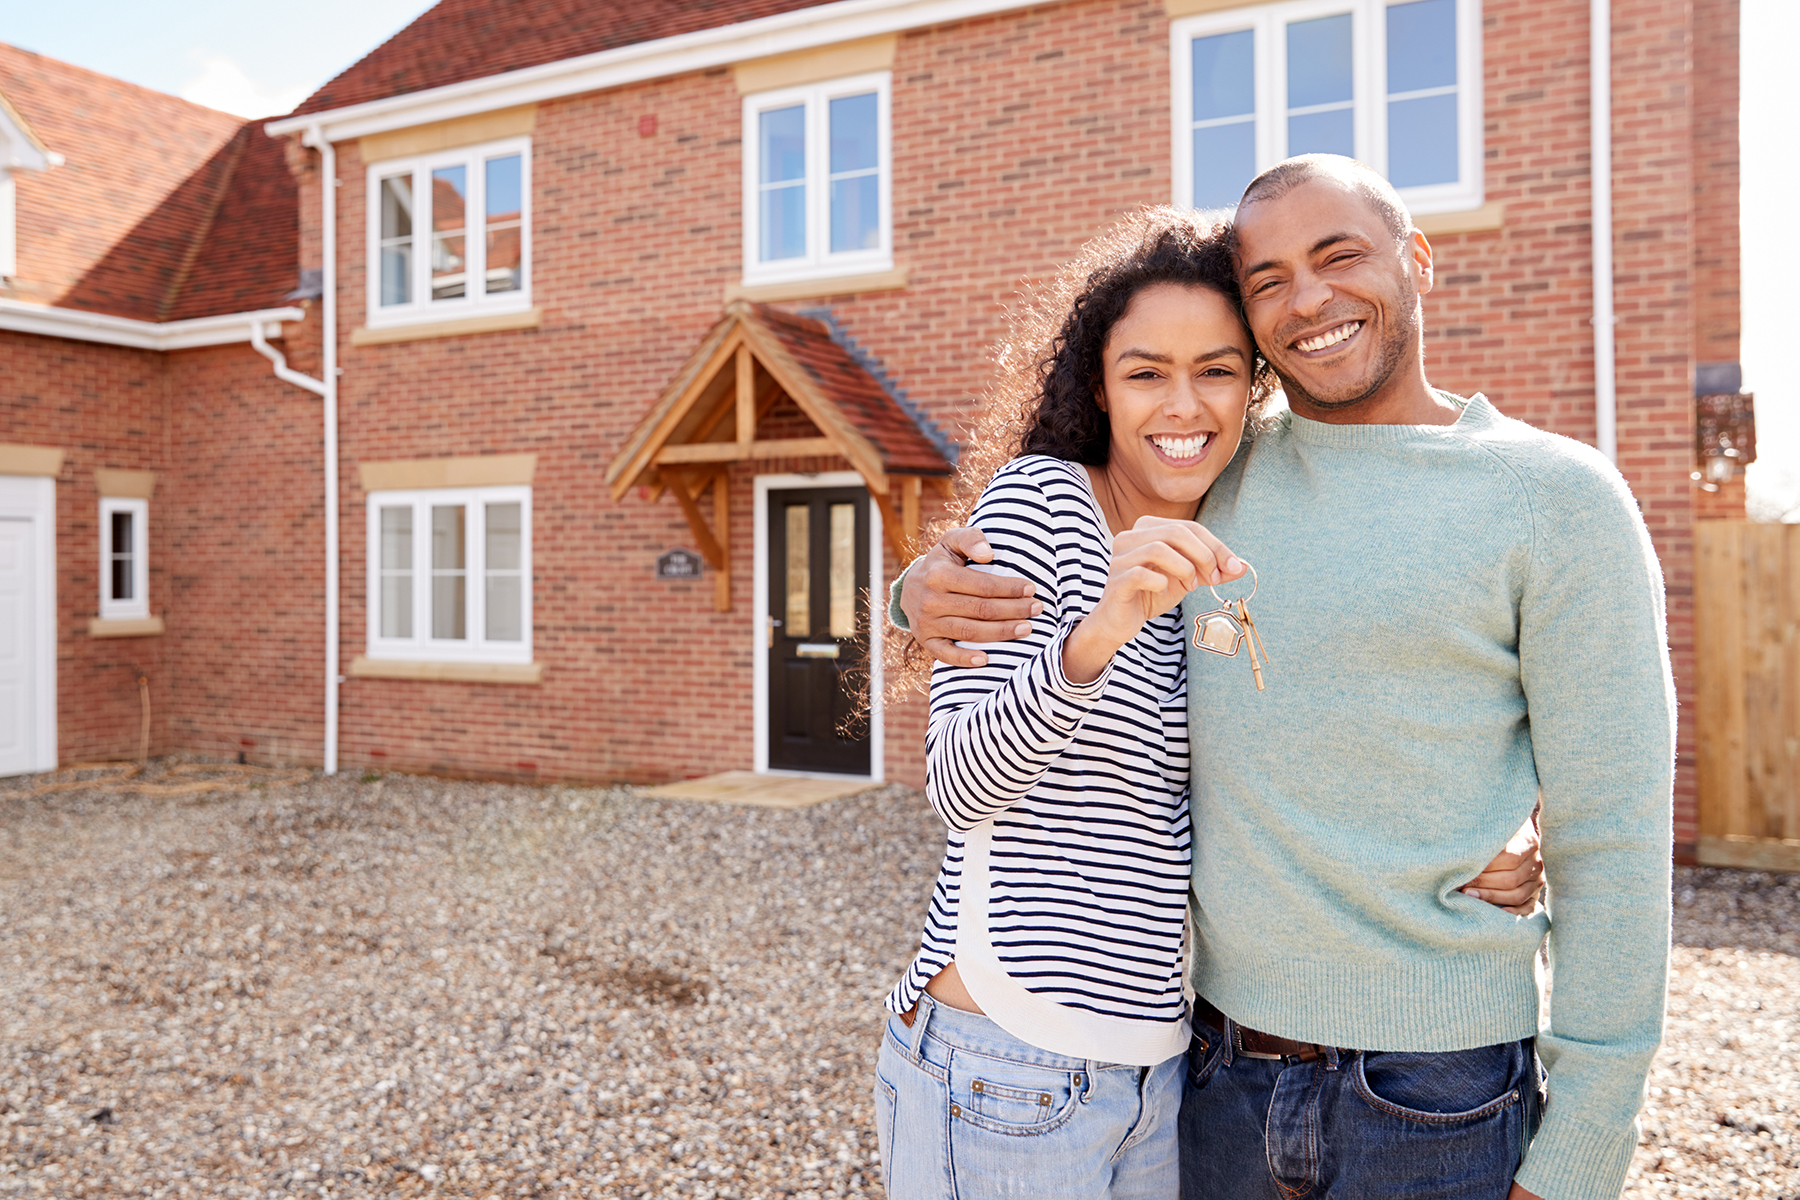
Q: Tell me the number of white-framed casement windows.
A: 5